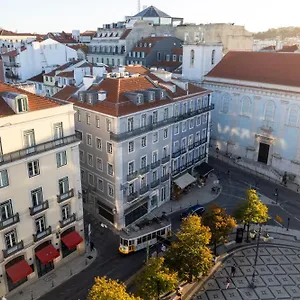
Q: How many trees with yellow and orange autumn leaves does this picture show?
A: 5